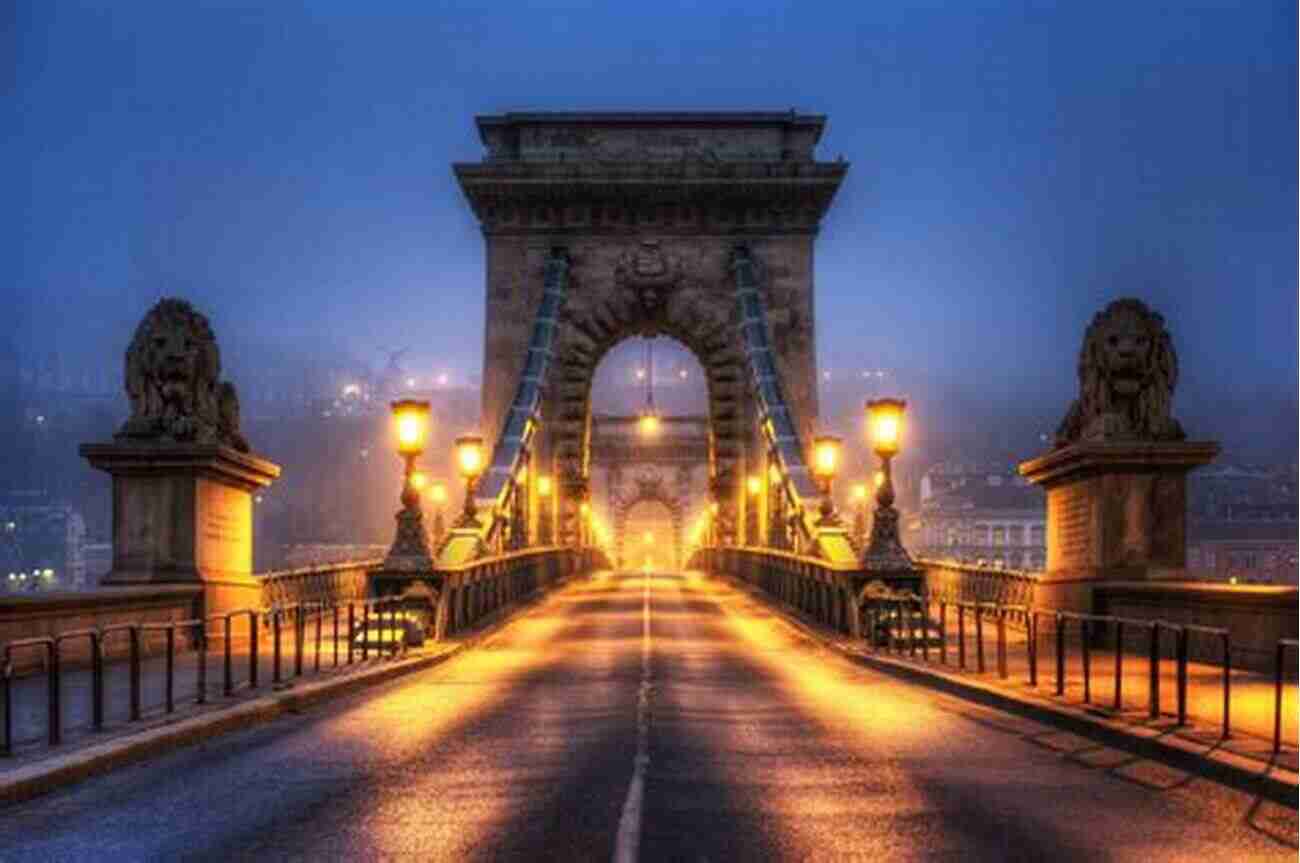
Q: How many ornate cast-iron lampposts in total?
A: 4